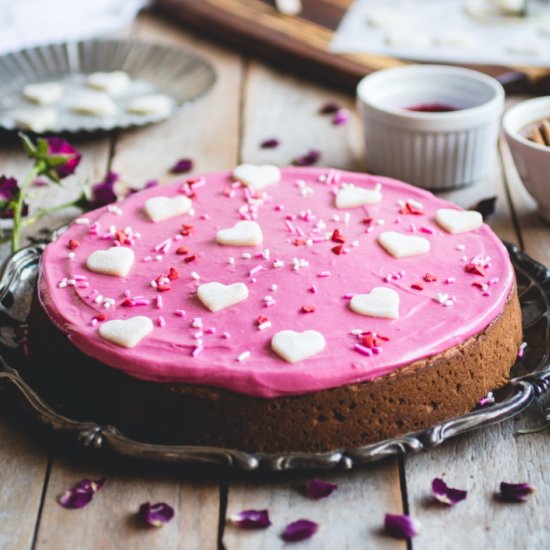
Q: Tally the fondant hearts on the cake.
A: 11